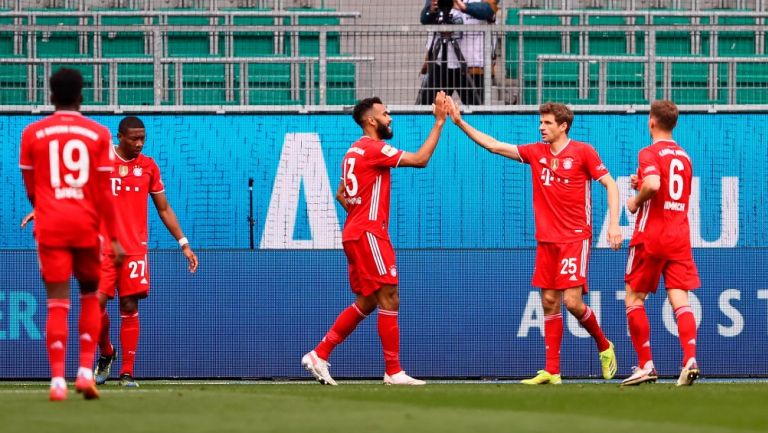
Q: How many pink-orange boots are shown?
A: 2